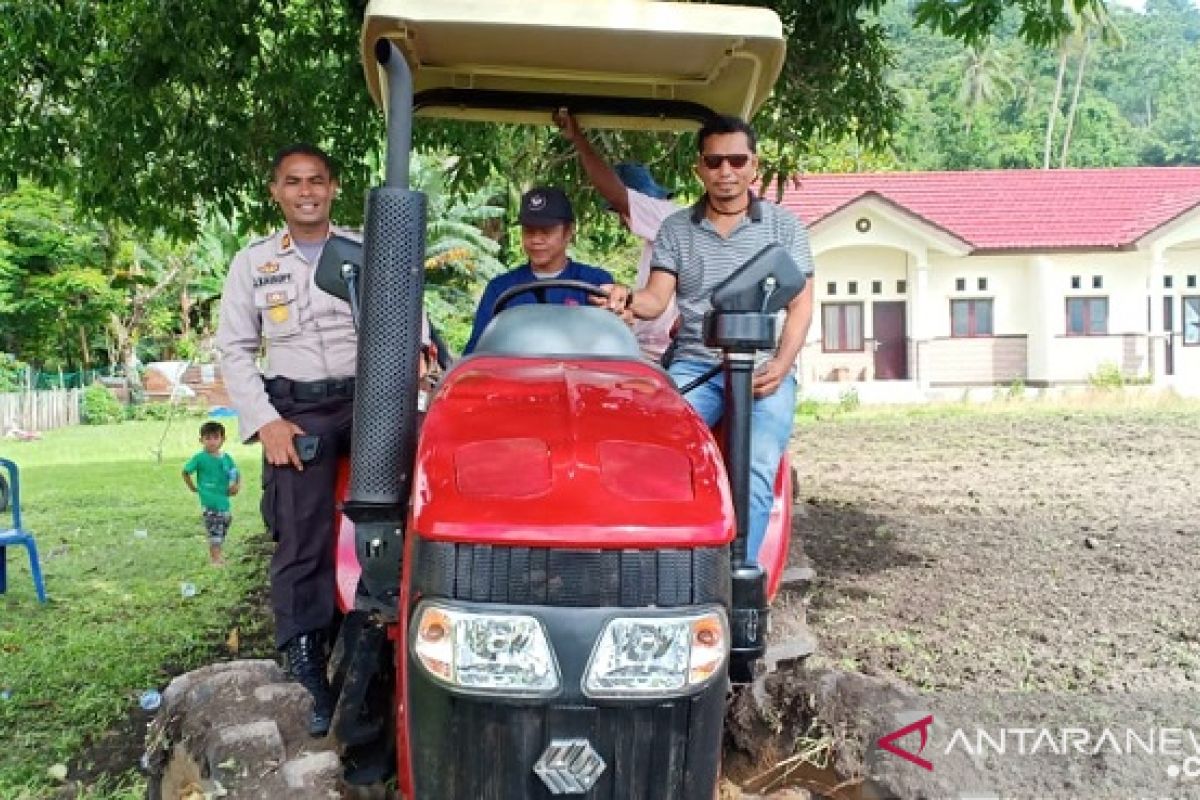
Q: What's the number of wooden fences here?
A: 1